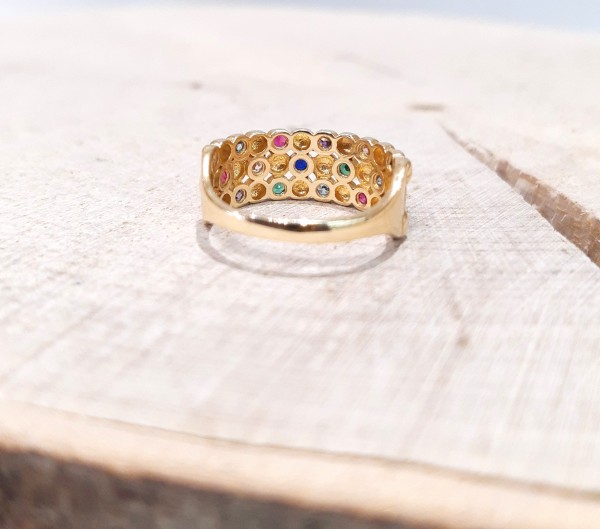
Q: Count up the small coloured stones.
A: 13